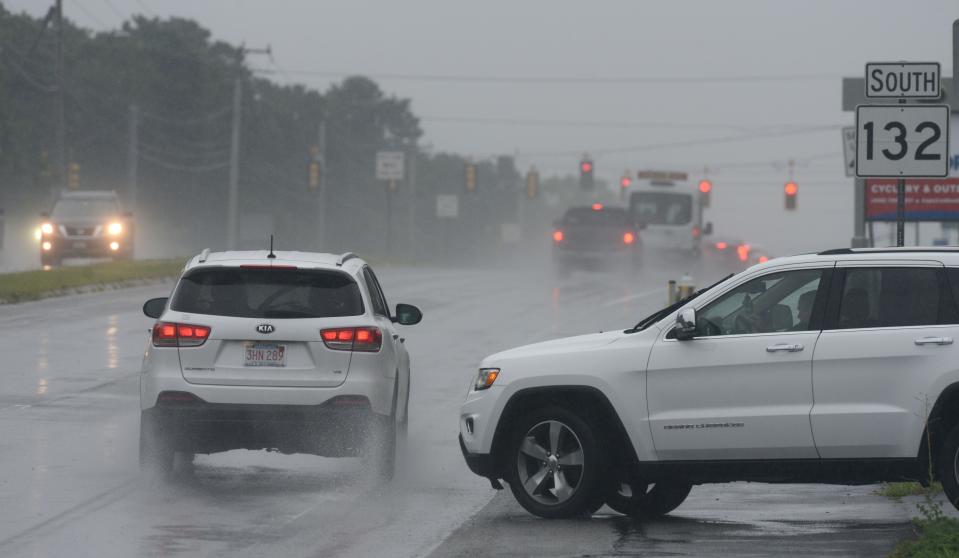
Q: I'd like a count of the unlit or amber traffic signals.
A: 4